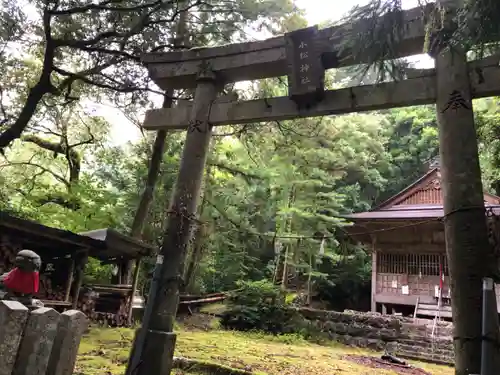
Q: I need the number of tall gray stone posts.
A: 2